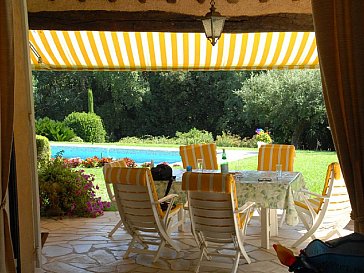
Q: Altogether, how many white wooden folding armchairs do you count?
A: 6